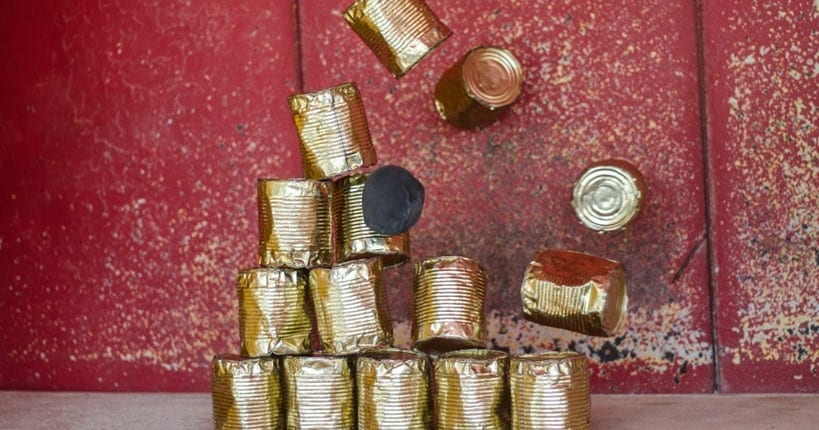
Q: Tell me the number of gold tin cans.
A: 15